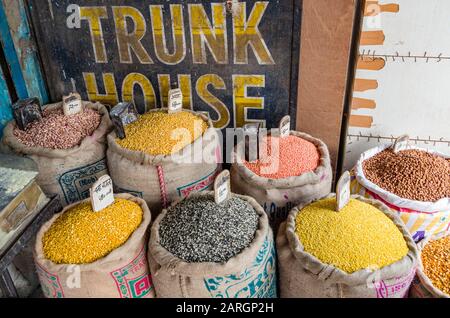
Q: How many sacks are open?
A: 8